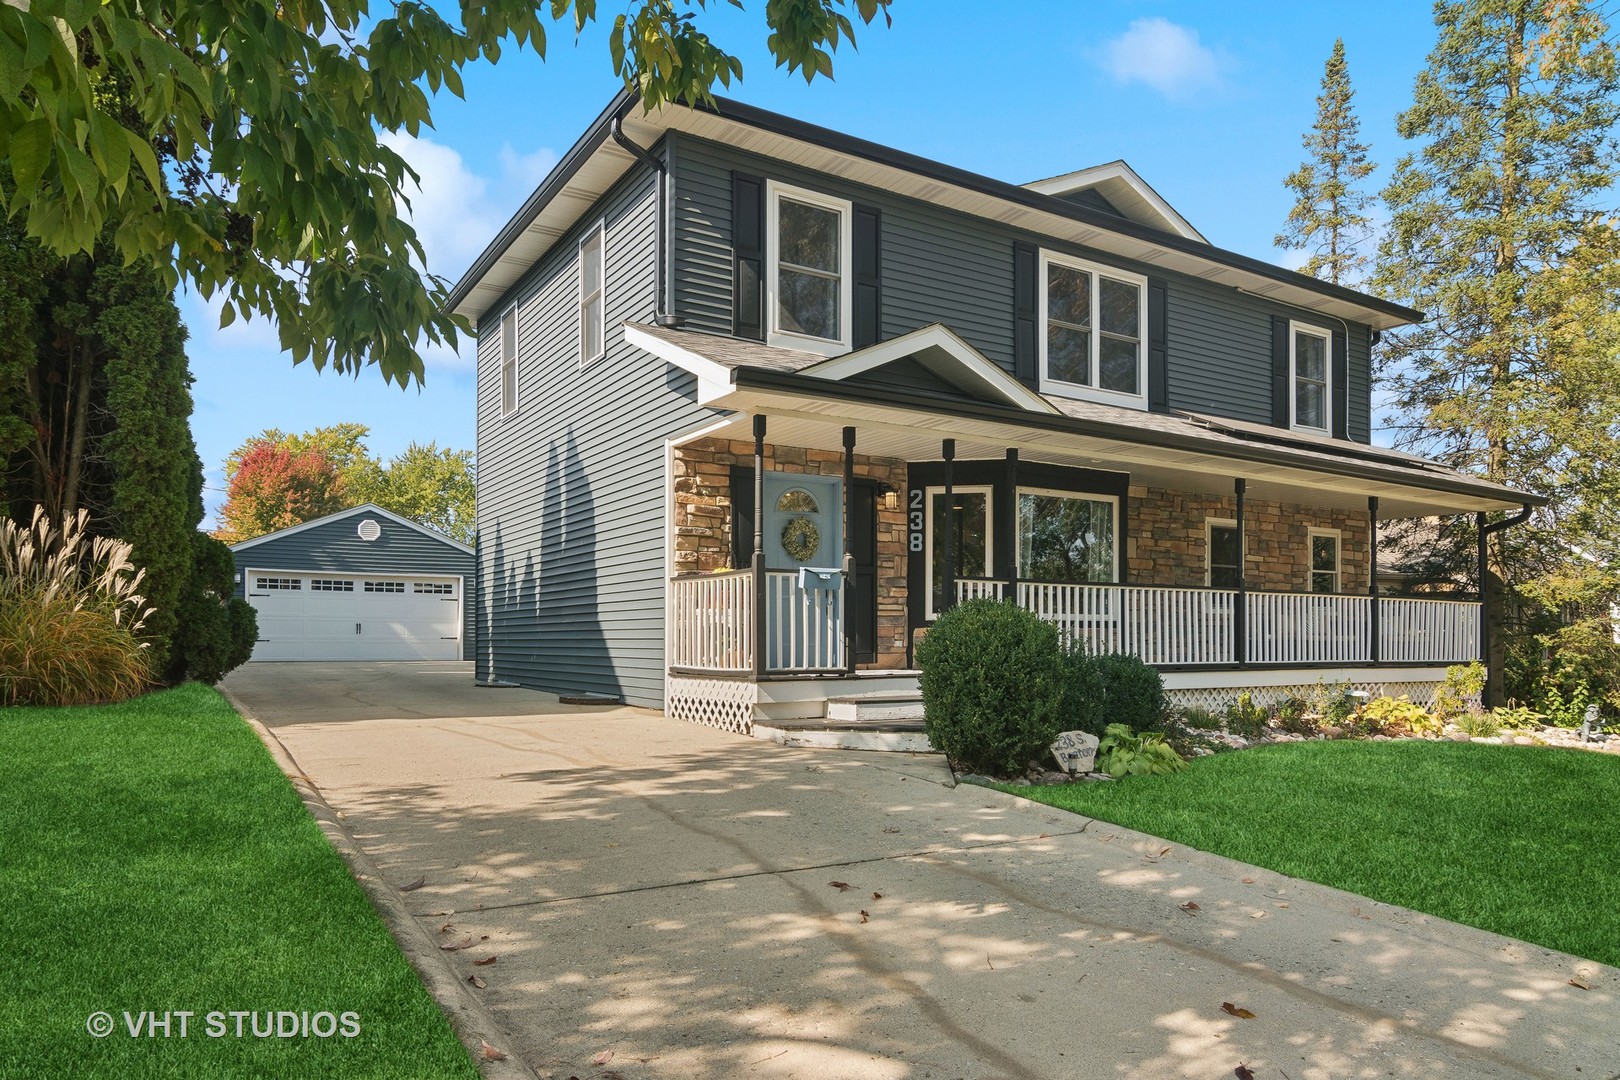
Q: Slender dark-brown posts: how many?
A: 7